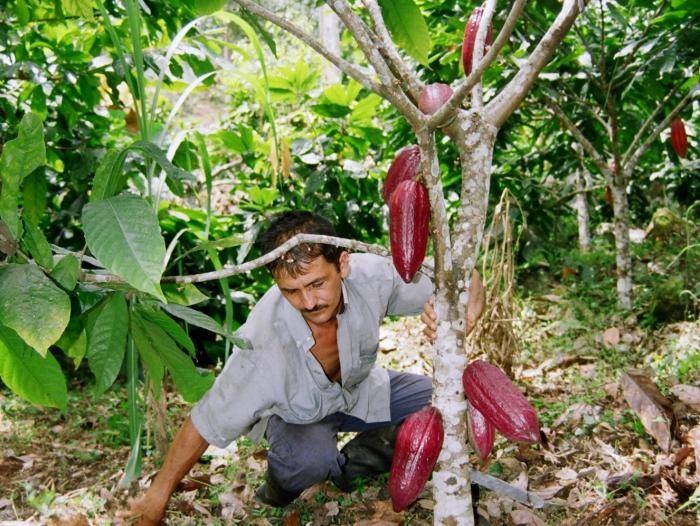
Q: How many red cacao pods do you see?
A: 8